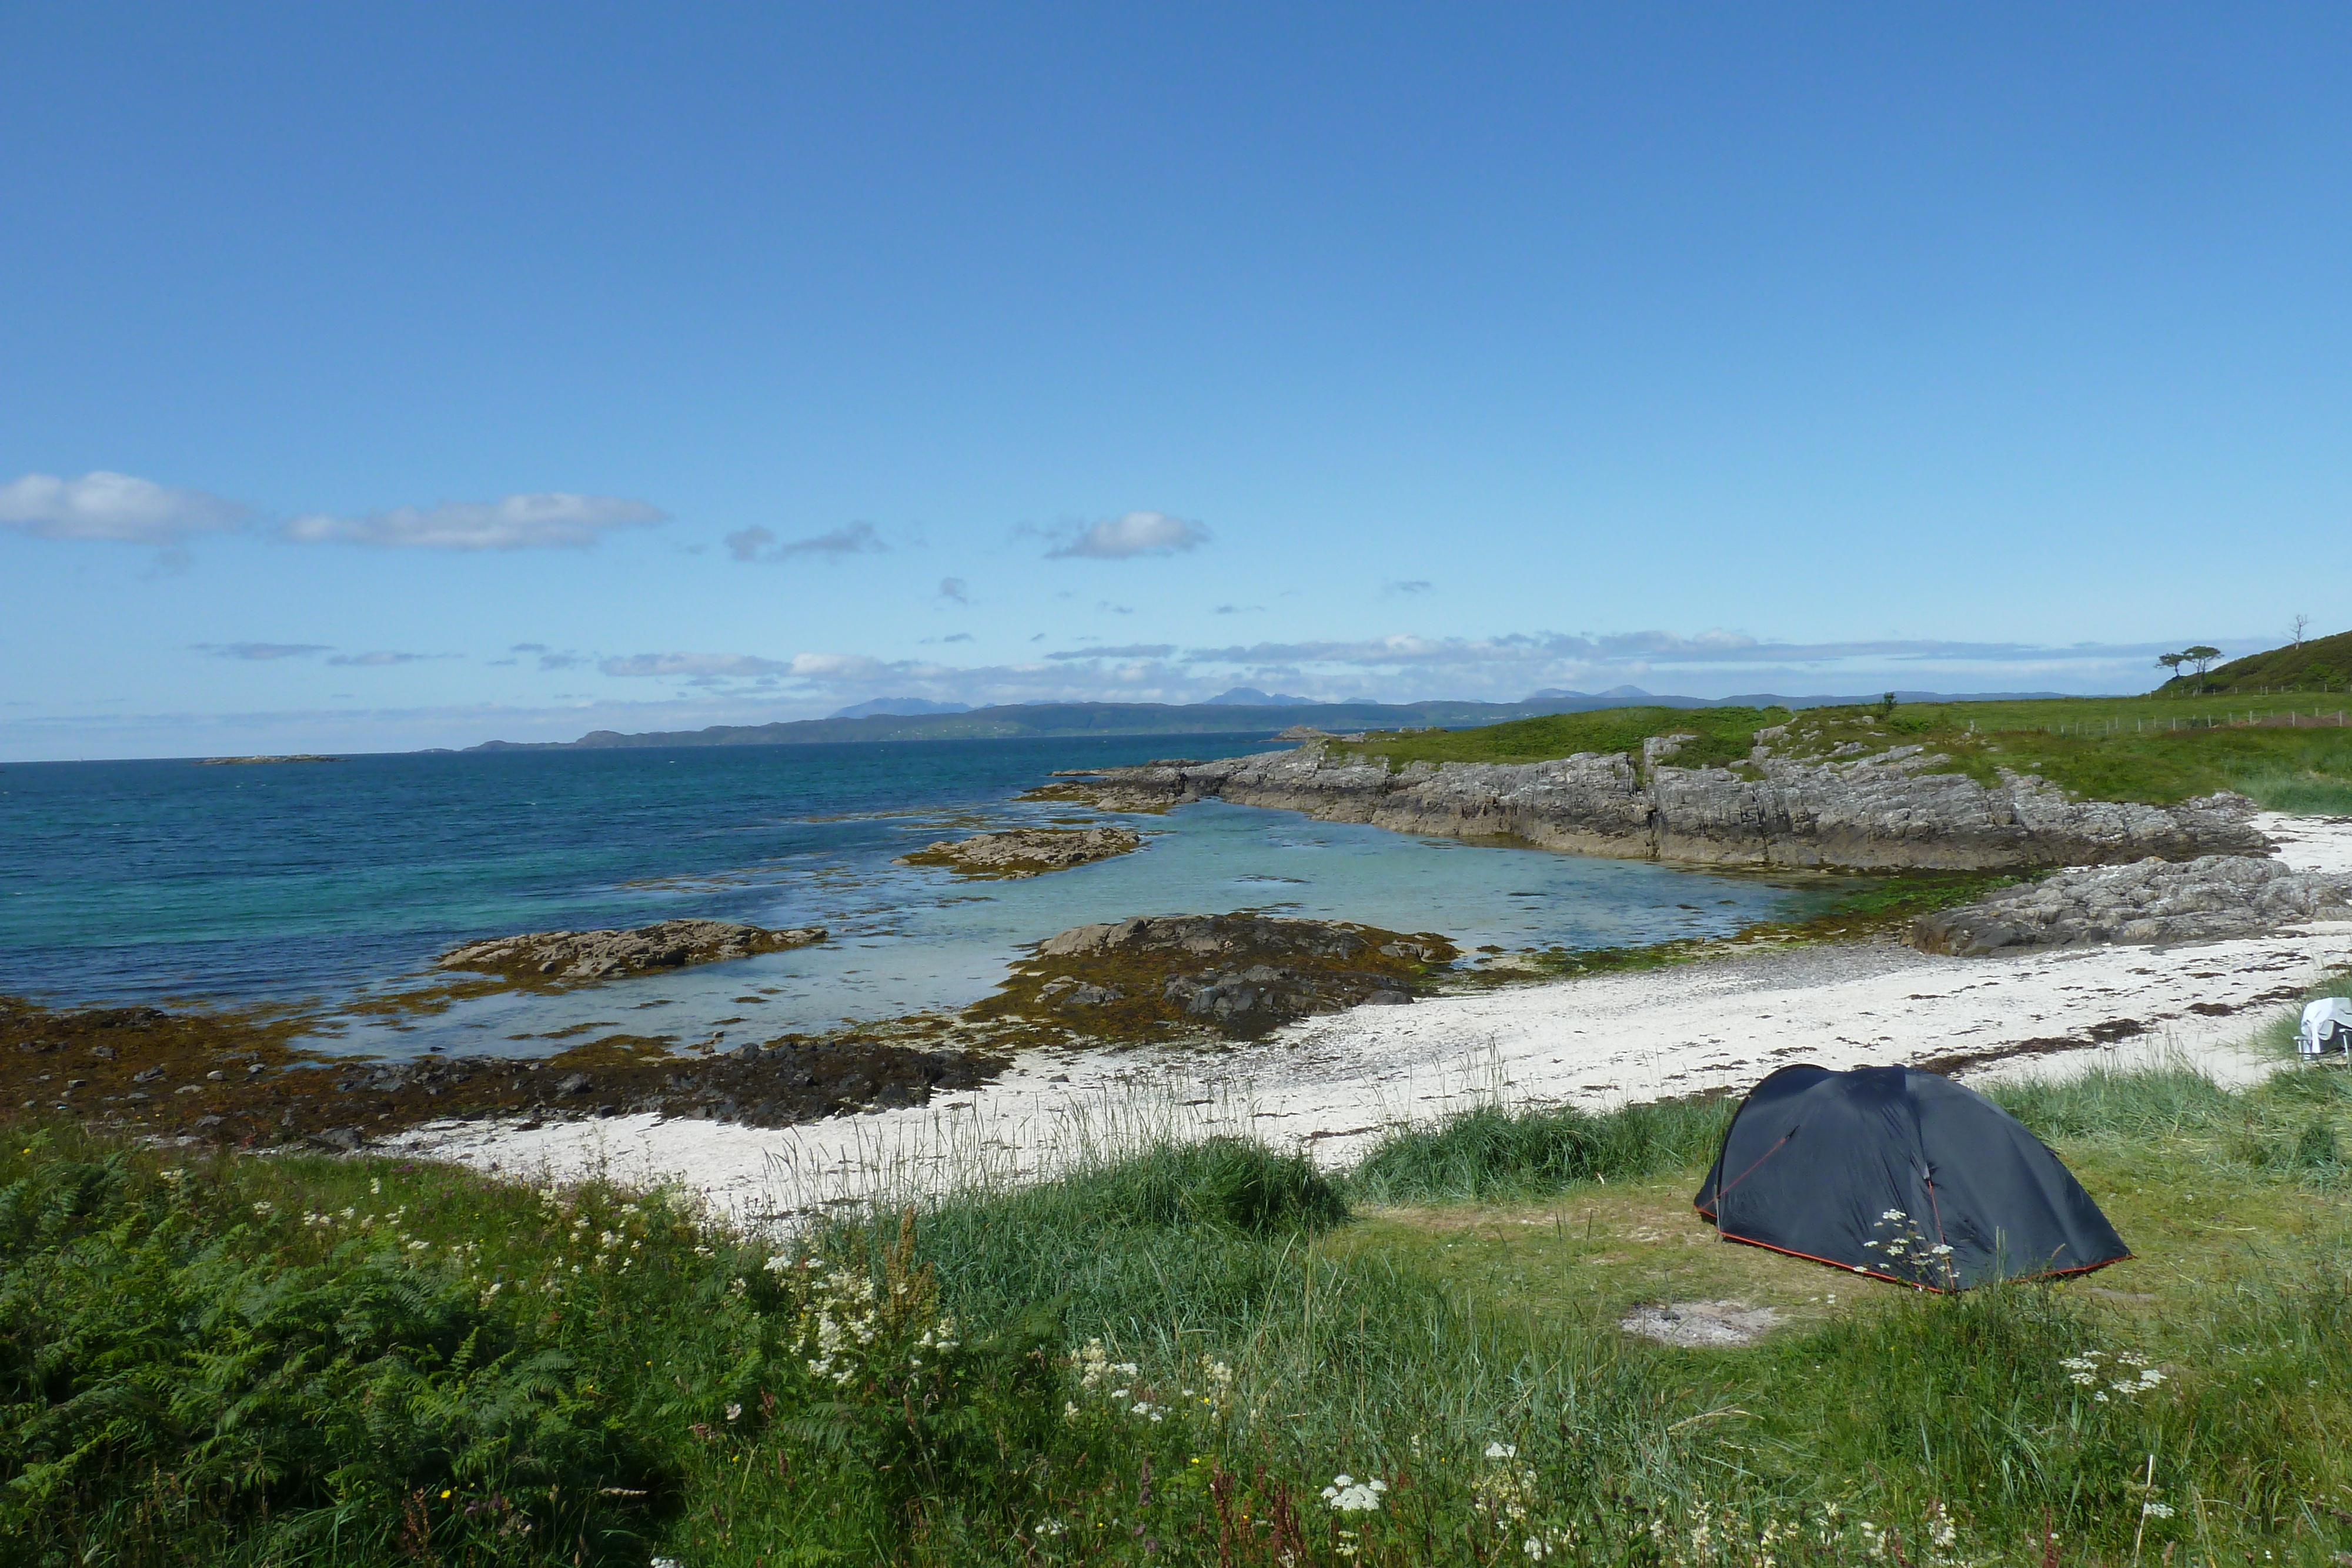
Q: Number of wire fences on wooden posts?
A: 2